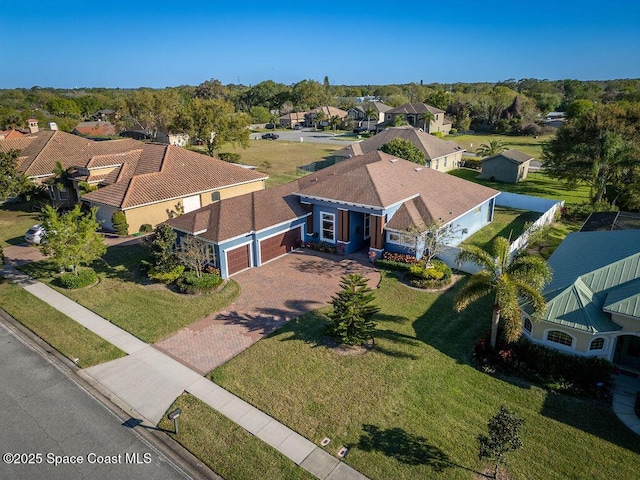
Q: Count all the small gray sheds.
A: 1